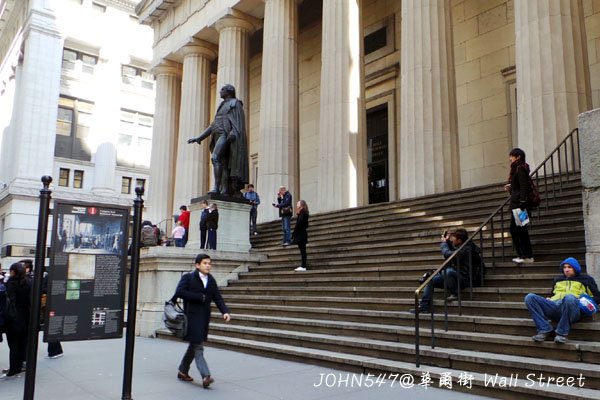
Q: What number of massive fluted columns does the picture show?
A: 7